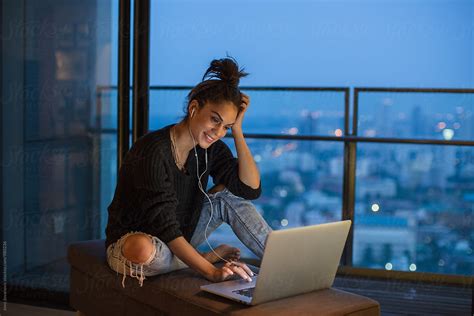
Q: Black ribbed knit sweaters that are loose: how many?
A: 1